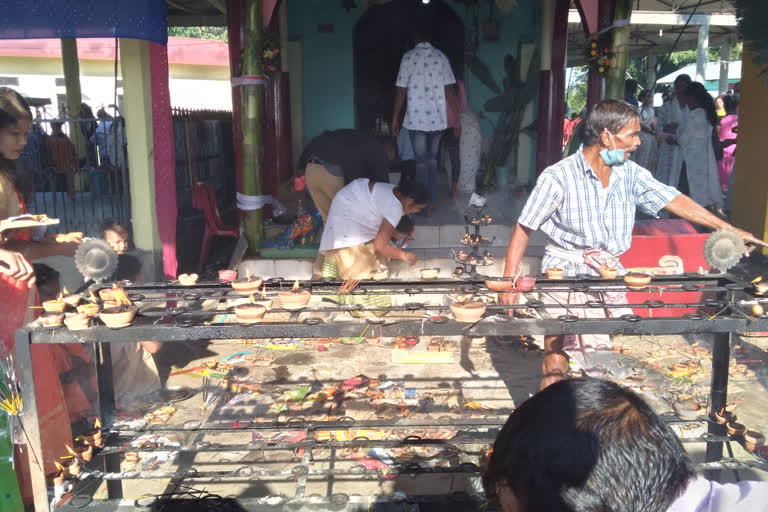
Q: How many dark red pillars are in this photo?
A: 4